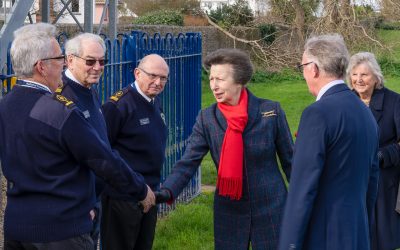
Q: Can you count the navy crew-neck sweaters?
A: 3